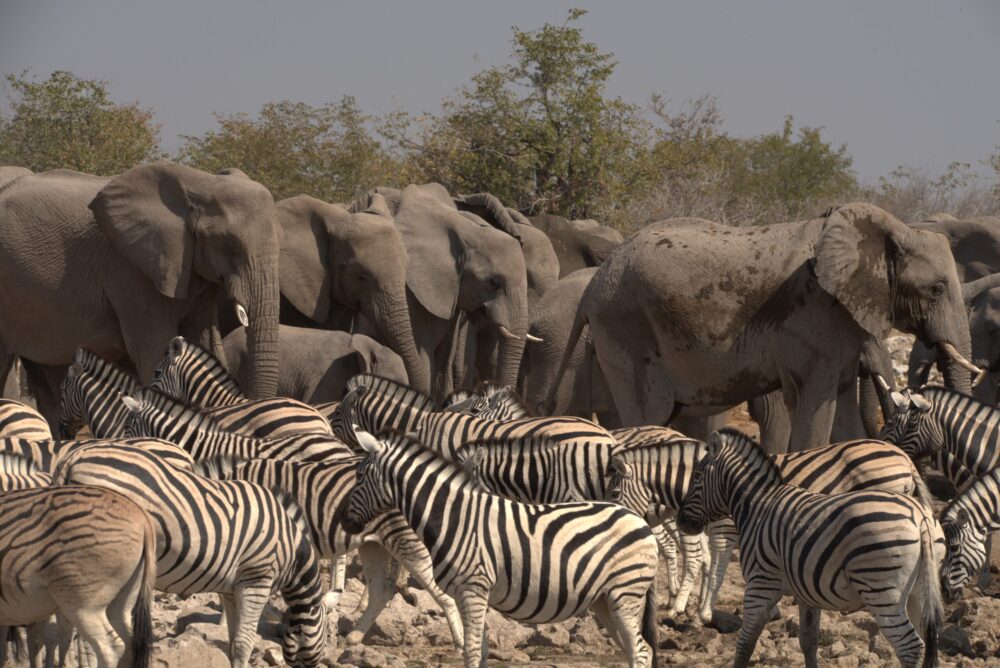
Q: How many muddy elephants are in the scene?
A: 1